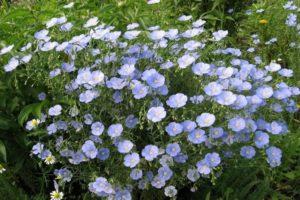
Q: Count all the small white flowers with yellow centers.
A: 4